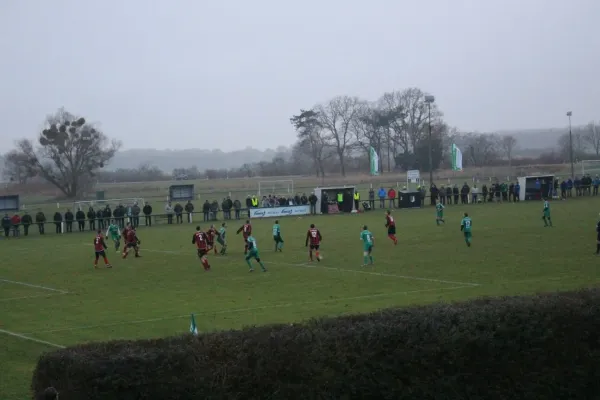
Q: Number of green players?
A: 8